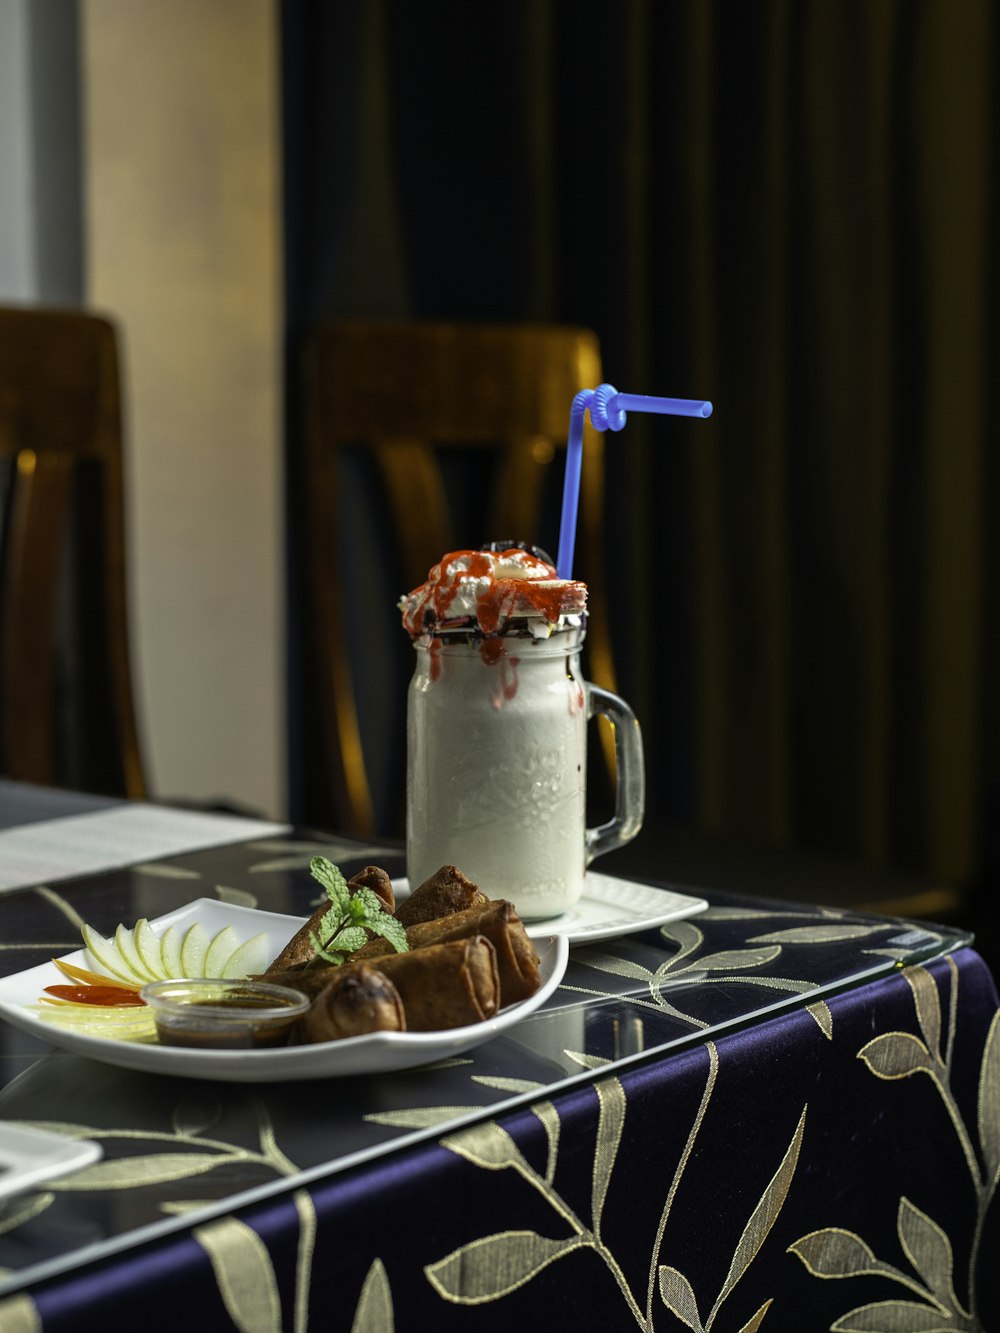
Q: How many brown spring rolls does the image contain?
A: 5